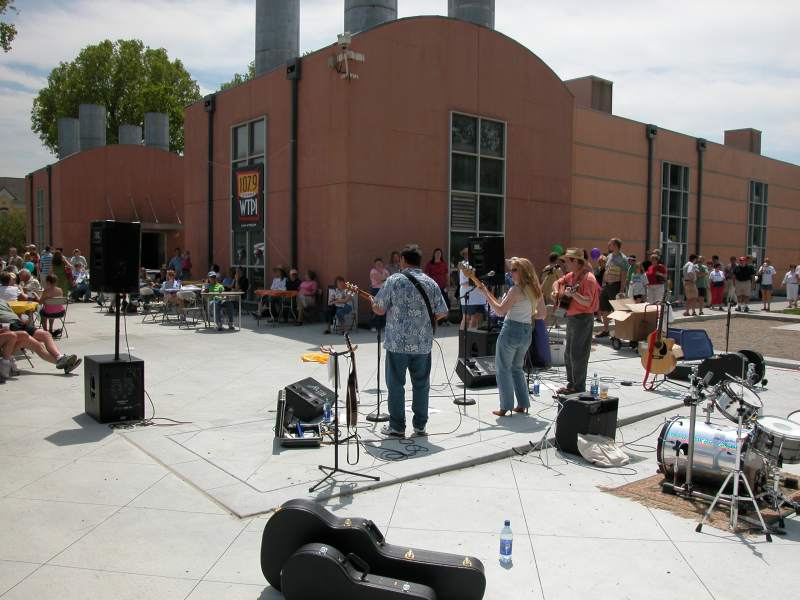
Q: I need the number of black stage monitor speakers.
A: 2